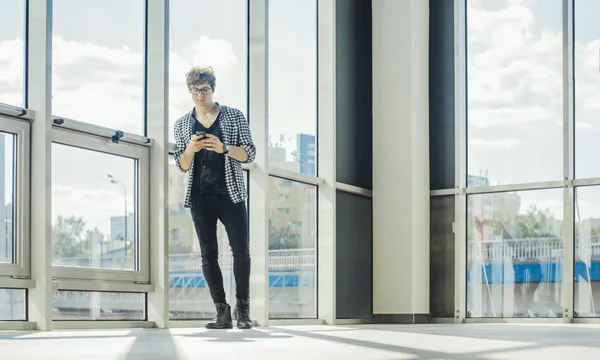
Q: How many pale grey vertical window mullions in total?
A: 6